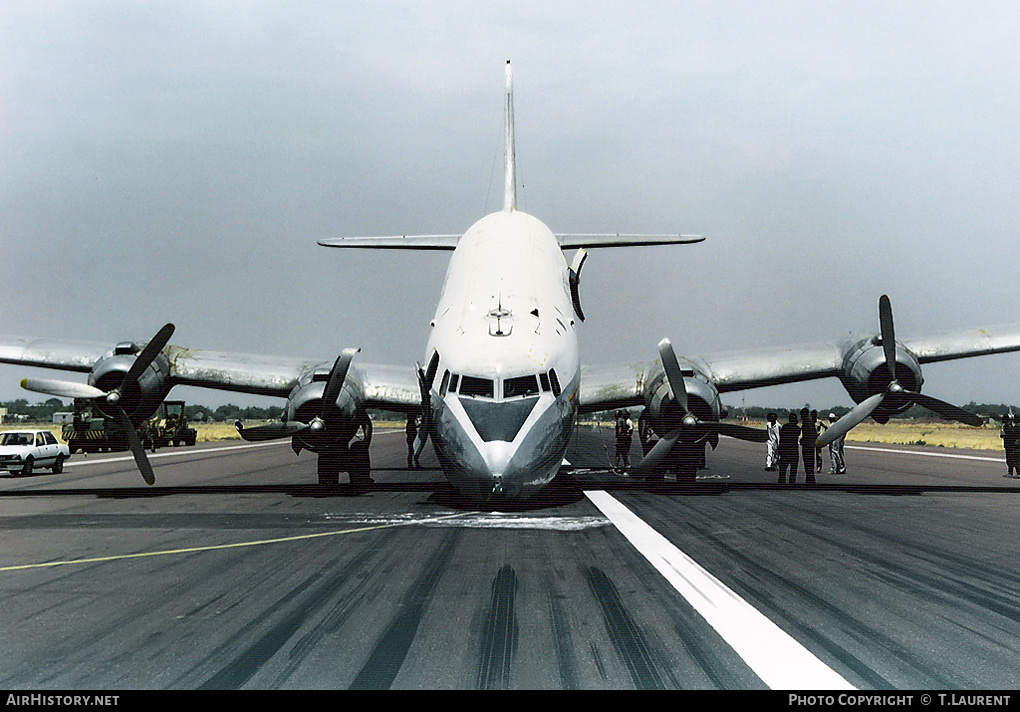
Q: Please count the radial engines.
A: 4